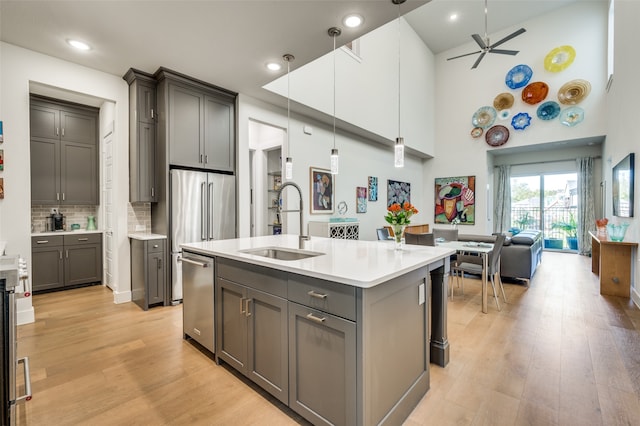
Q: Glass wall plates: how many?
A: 12